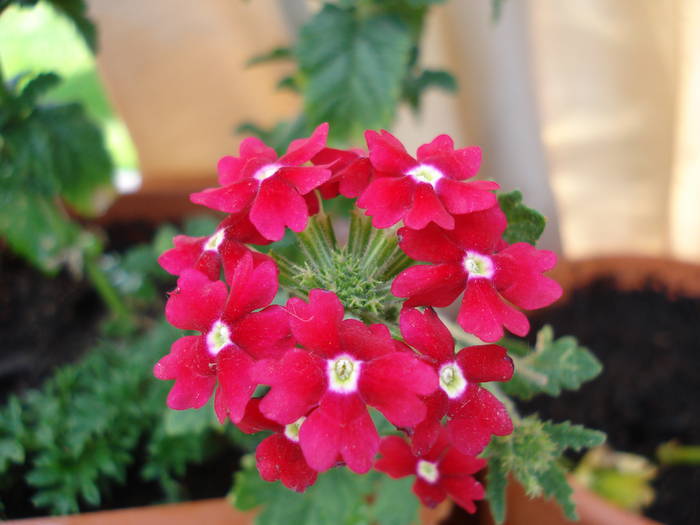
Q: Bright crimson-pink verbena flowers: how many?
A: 10